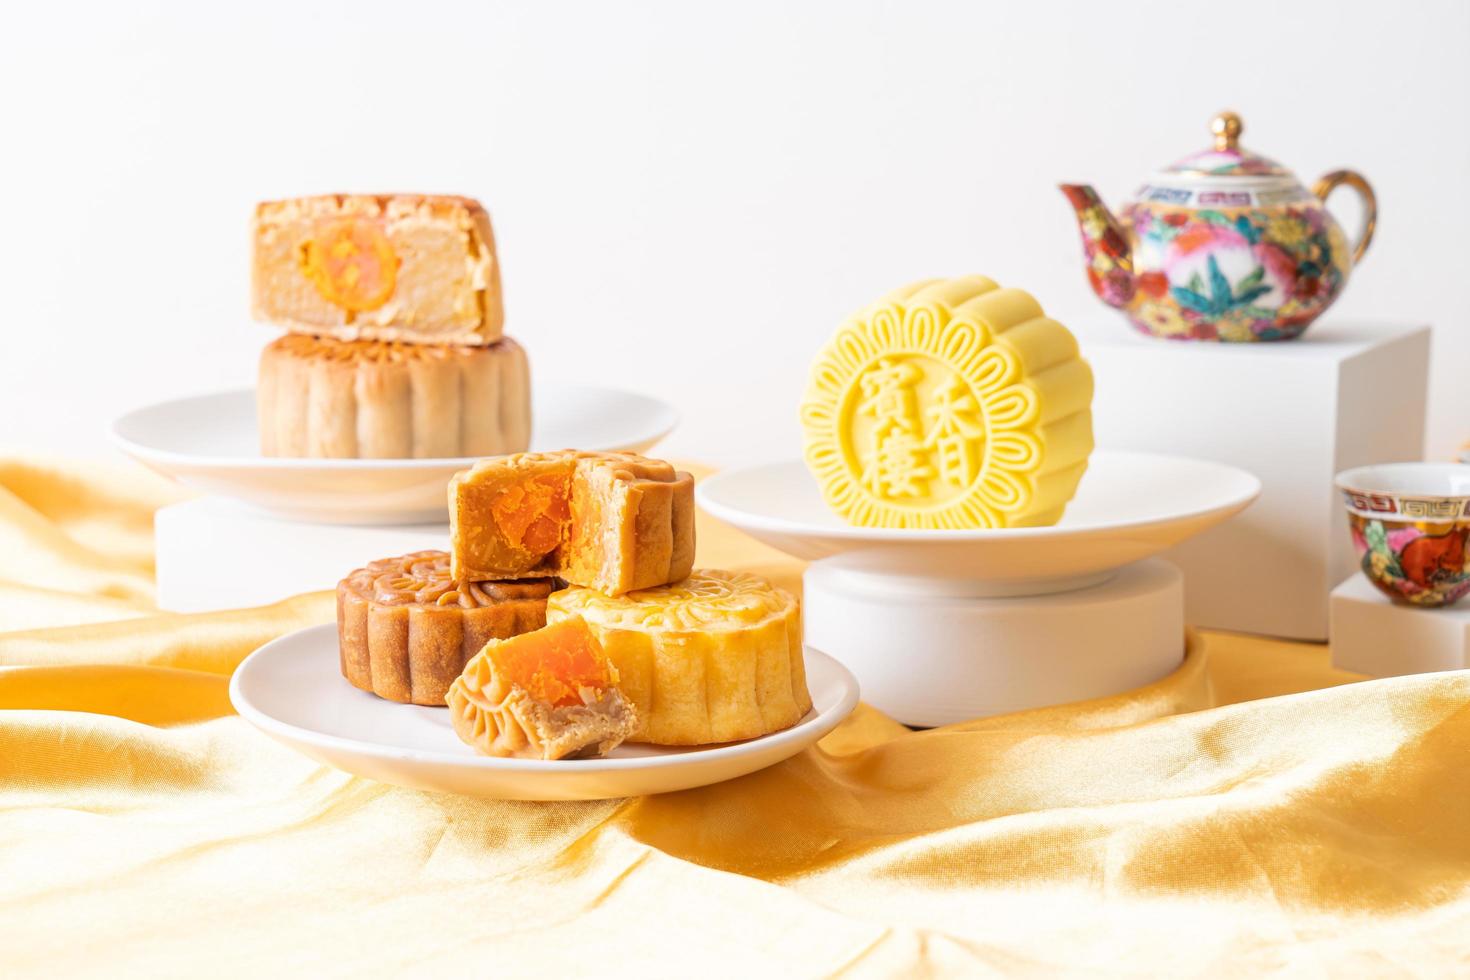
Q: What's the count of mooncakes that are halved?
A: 1